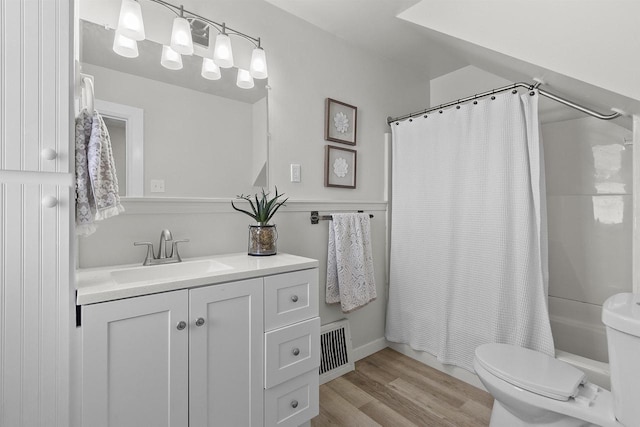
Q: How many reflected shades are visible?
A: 4